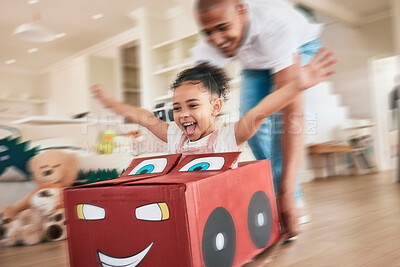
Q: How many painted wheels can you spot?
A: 2